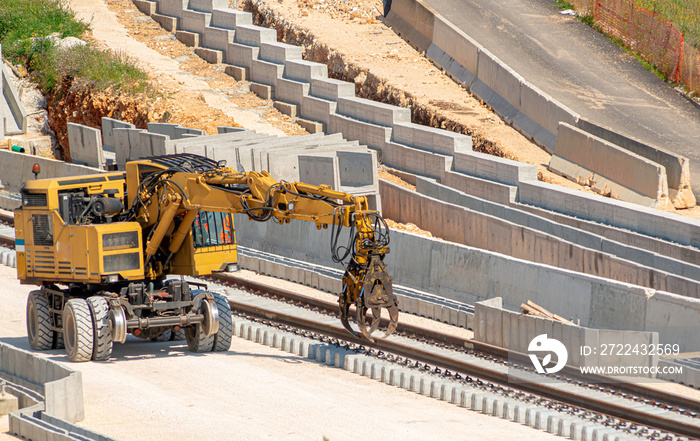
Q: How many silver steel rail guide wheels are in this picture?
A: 2